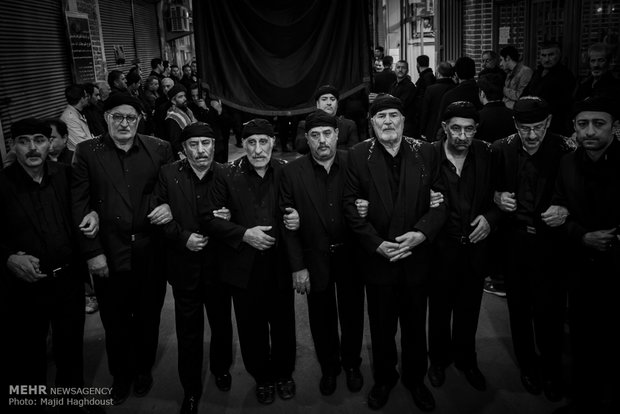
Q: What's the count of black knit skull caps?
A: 11